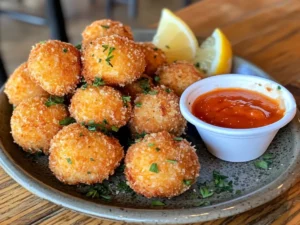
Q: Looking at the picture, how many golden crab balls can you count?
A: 12